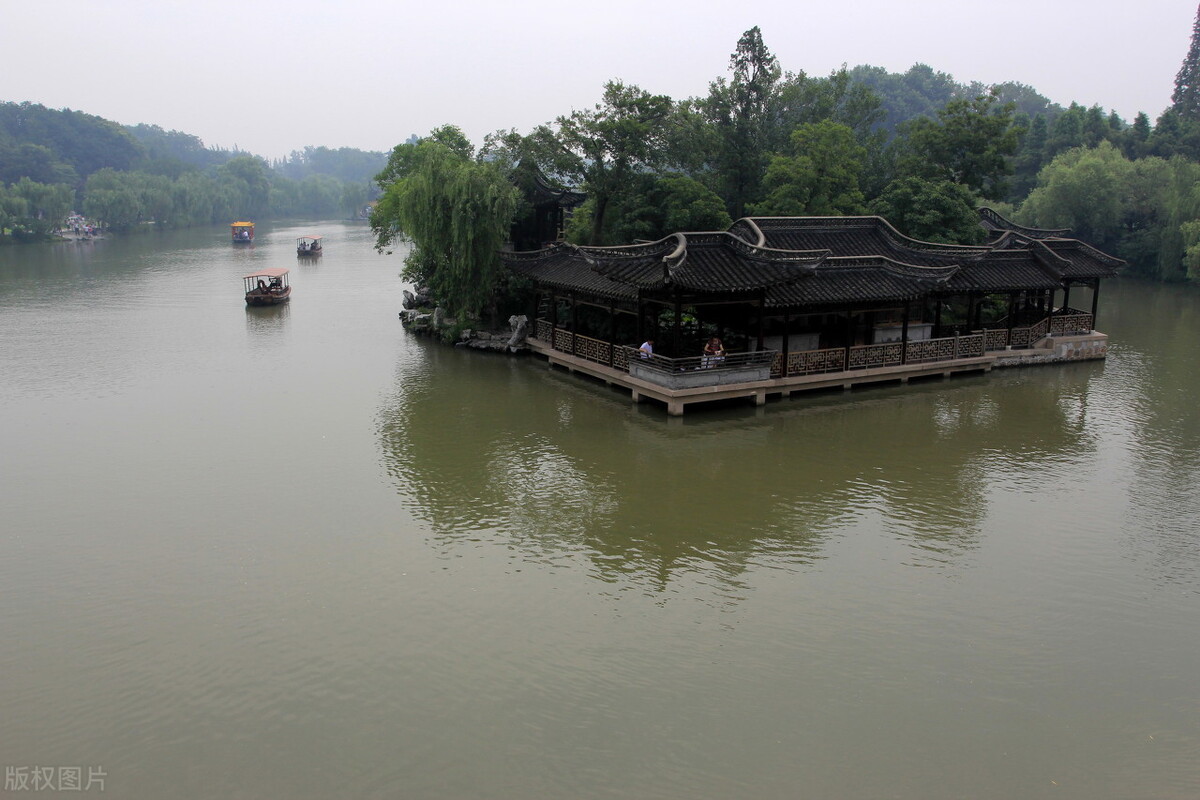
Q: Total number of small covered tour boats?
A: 3